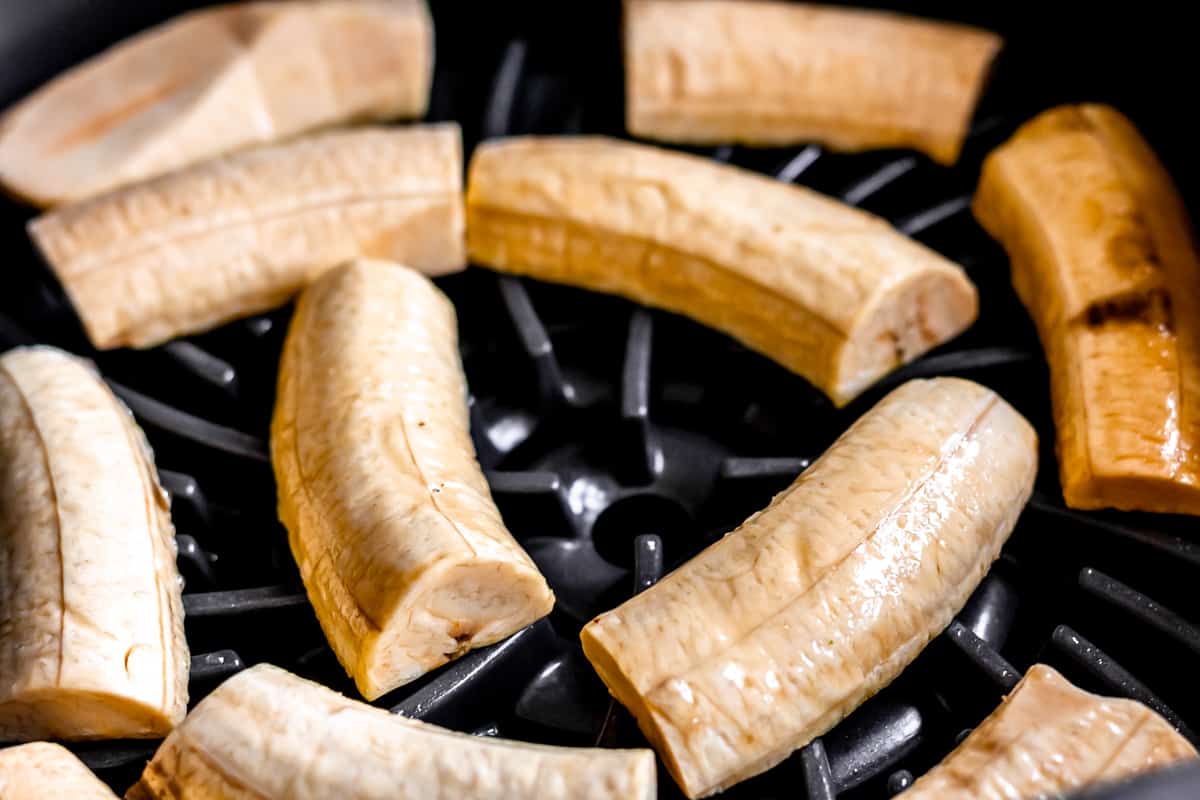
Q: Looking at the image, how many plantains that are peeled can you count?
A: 11